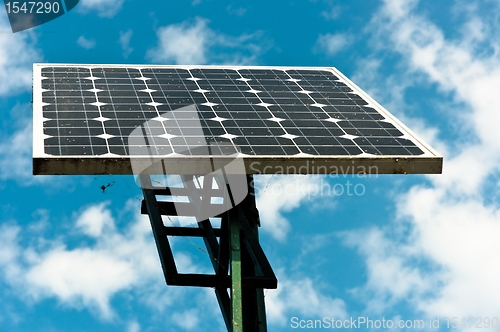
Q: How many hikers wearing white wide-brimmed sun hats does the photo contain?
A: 0